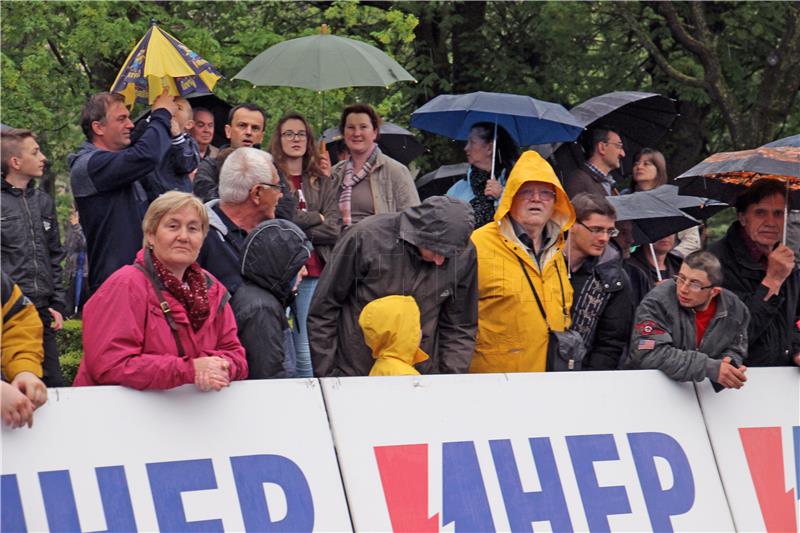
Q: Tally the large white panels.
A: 3